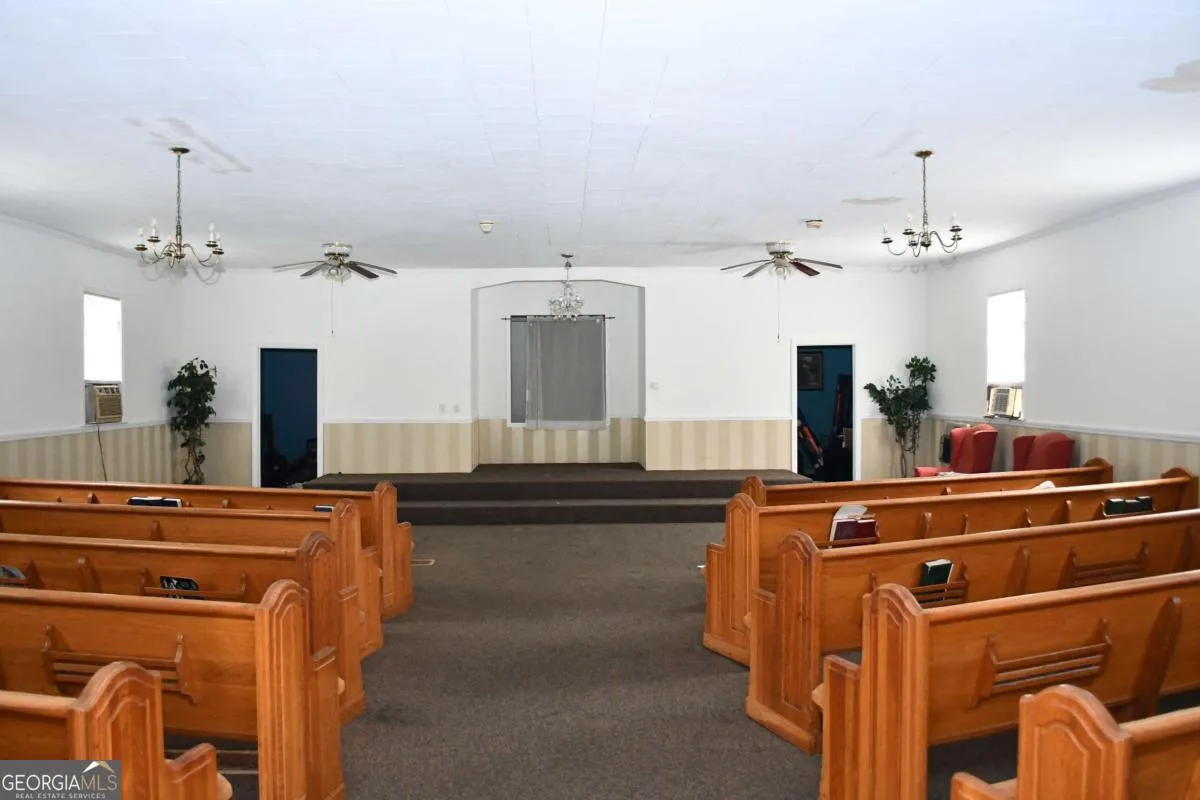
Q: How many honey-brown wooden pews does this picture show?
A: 10